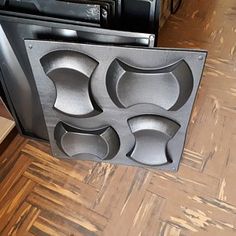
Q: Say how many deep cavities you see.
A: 4